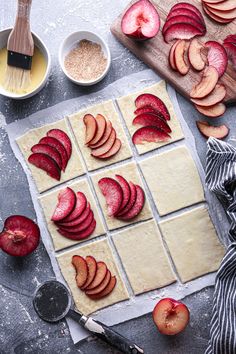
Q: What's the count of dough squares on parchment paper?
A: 9